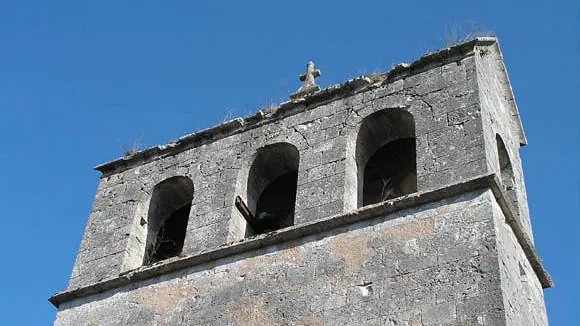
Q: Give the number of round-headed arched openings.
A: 4